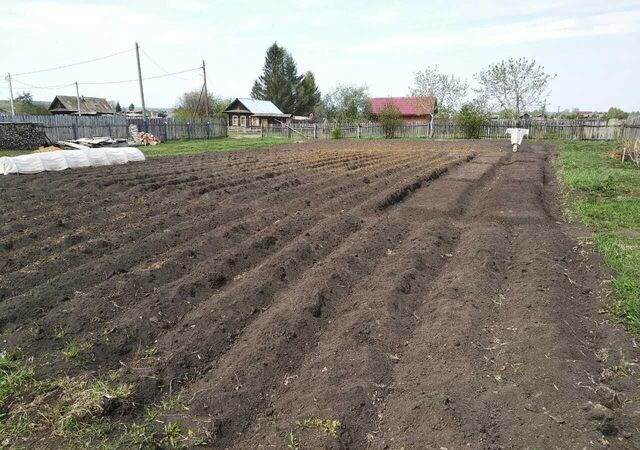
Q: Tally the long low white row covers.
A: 1